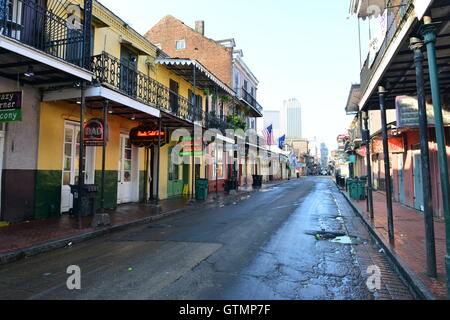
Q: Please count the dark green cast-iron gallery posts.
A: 4